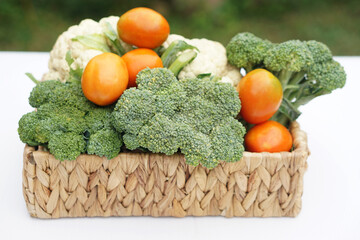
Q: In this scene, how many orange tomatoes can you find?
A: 5